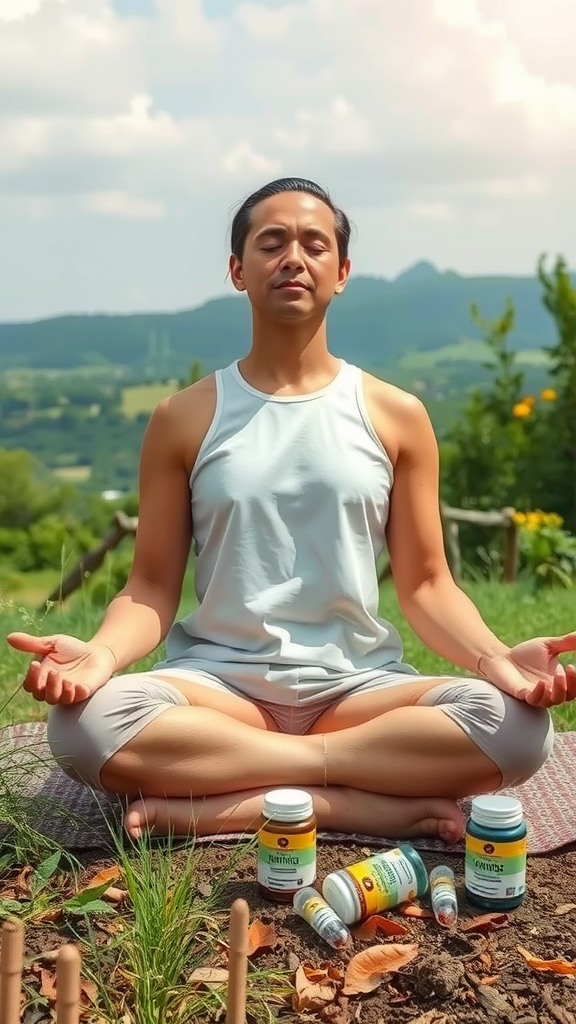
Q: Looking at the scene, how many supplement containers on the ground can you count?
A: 5